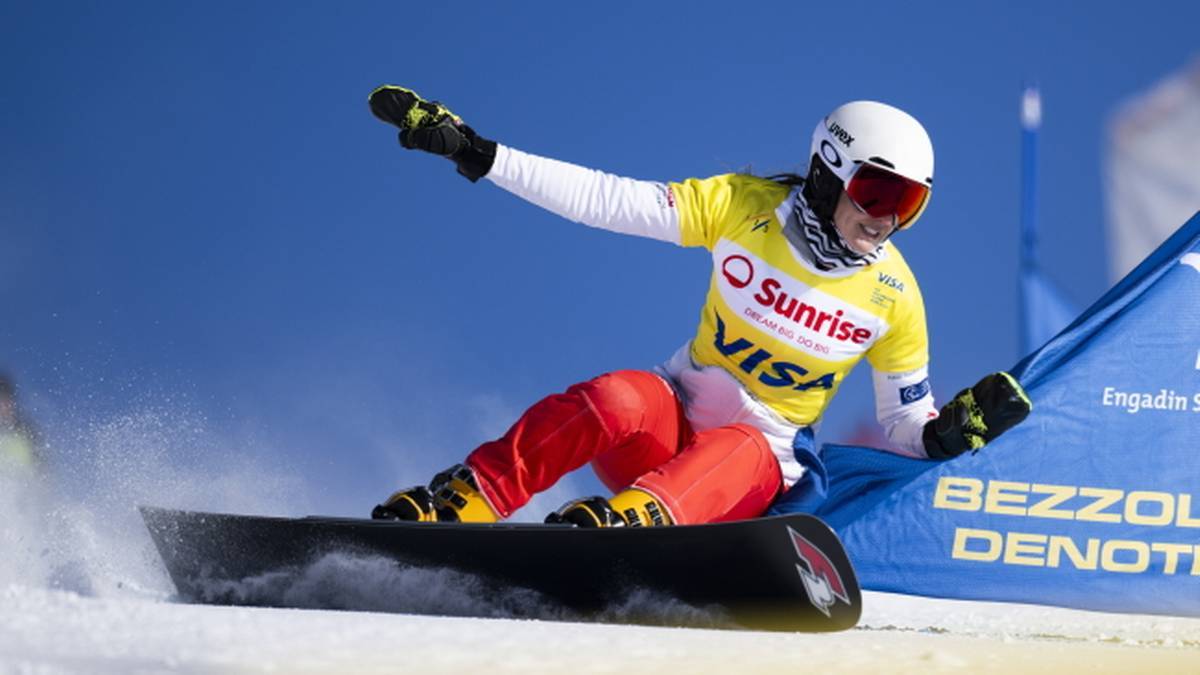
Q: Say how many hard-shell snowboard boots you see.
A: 2